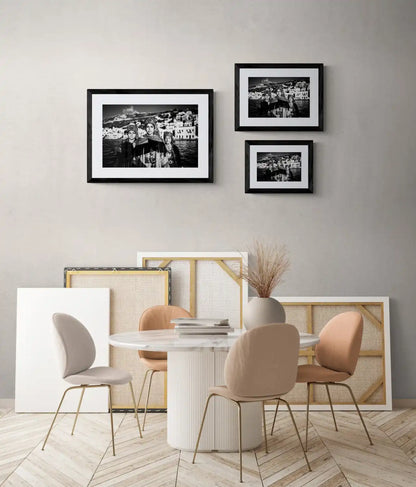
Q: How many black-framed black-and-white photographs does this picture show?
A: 3